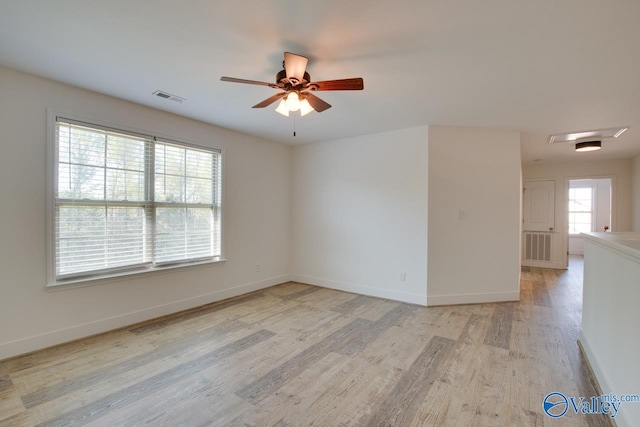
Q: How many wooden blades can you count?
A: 5